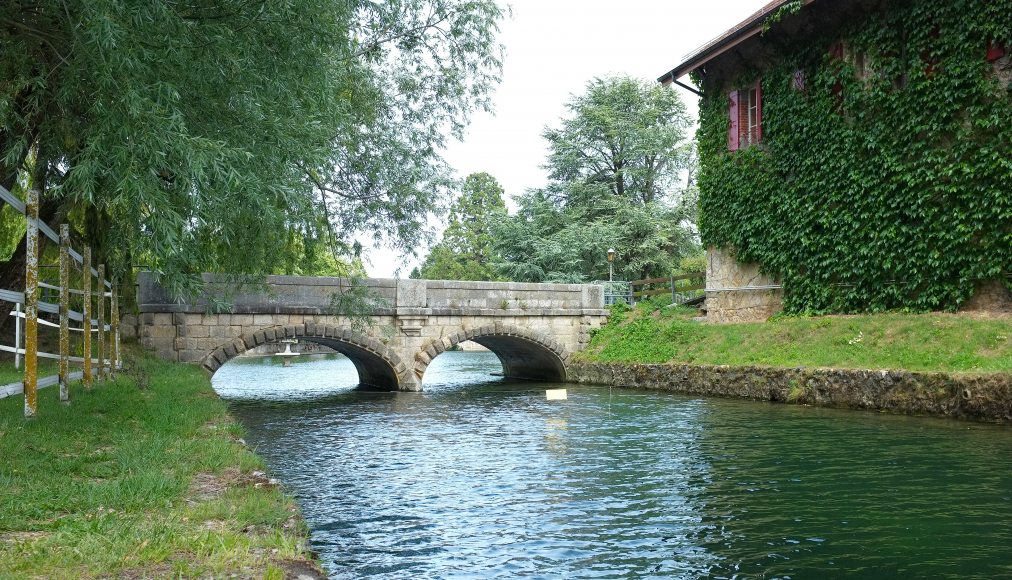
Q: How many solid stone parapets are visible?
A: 1